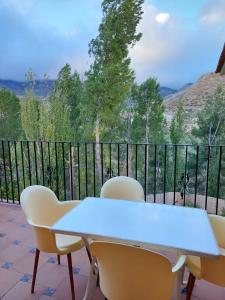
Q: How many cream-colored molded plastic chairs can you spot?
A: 4